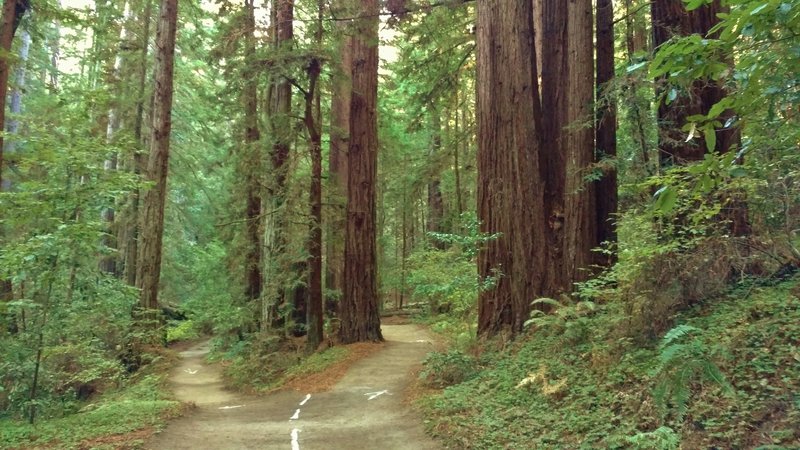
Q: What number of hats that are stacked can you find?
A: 0